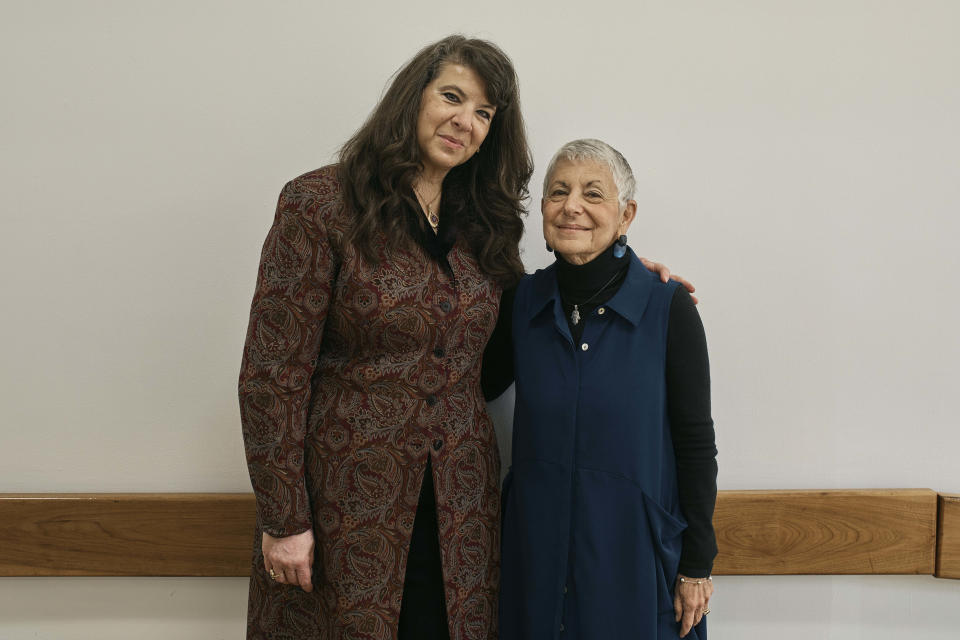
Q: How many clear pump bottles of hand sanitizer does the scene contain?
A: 0